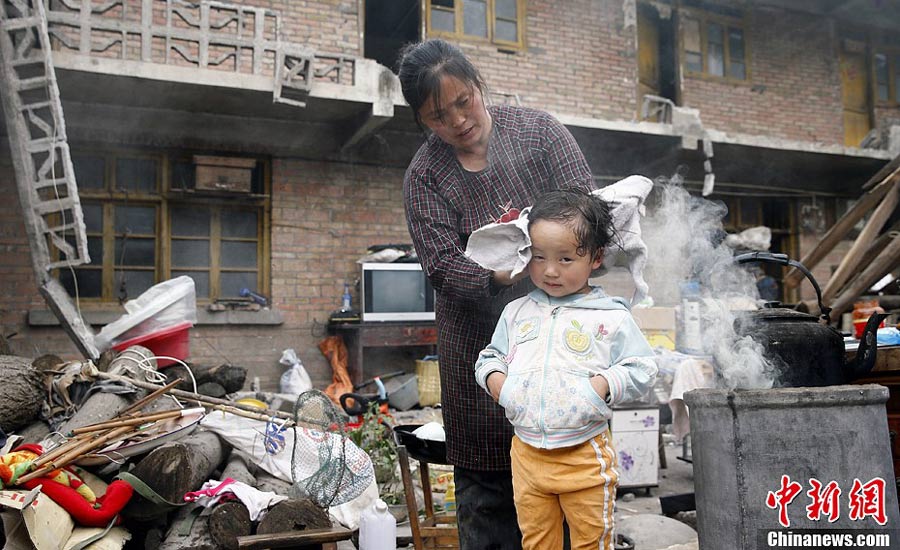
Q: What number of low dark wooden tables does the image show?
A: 1